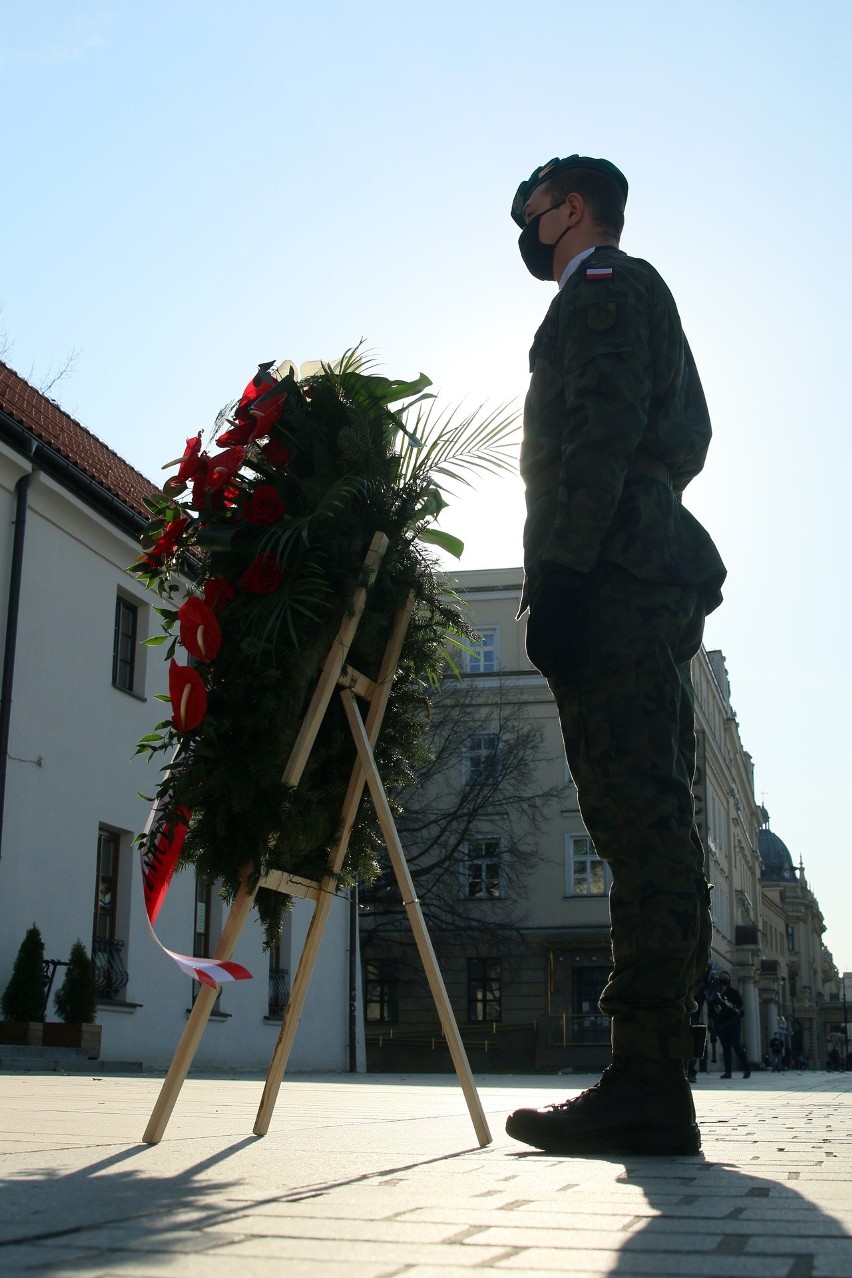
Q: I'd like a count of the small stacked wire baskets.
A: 0